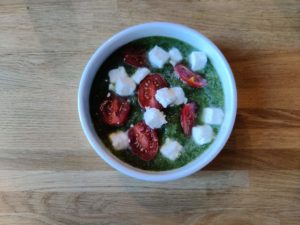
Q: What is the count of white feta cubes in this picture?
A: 13